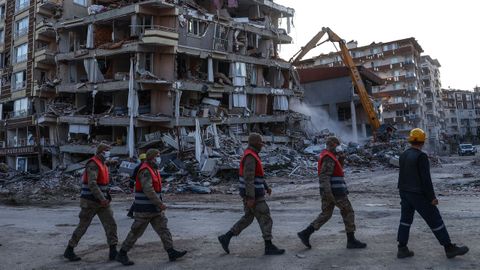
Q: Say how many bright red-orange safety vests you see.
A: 4